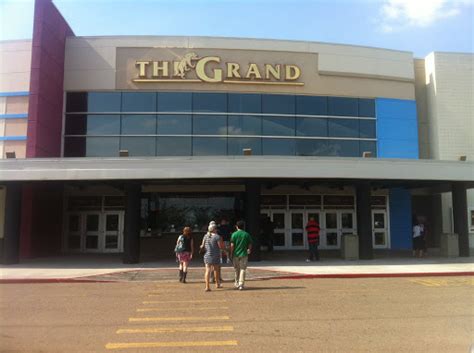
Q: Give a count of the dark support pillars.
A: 5